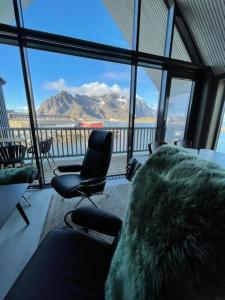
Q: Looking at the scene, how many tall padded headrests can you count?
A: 1